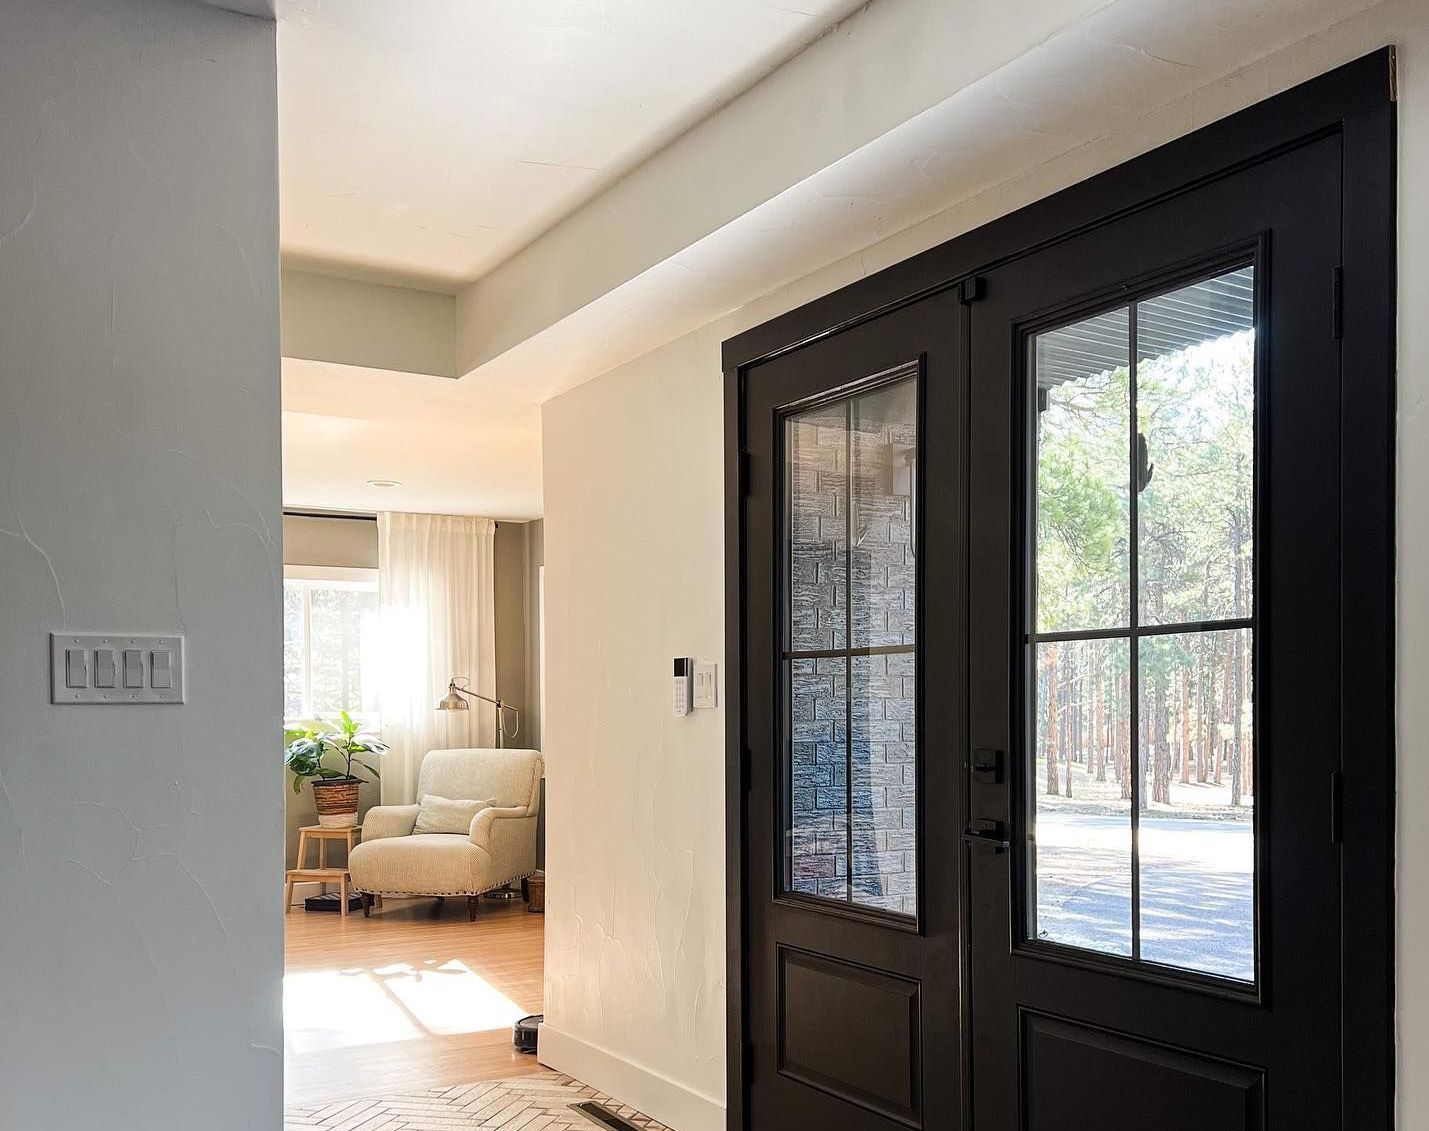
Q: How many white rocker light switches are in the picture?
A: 6